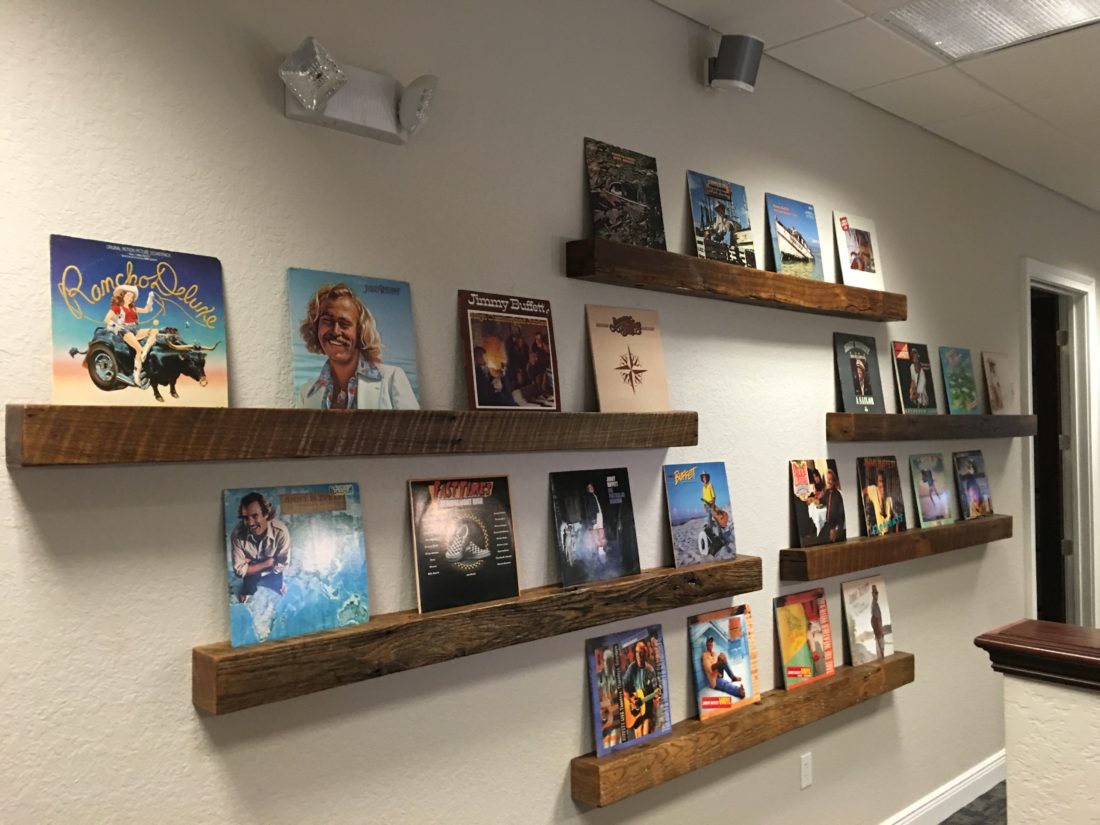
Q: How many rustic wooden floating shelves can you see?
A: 6